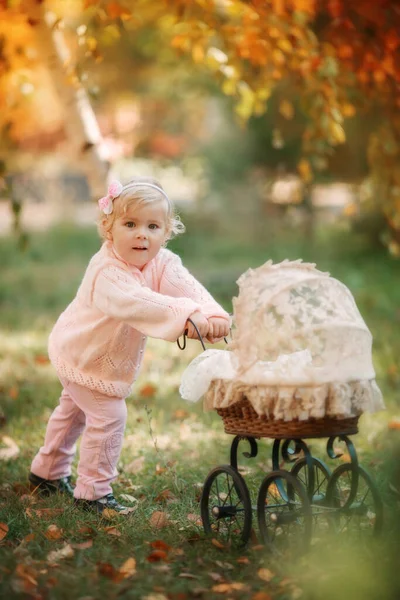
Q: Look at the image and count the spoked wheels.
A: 4